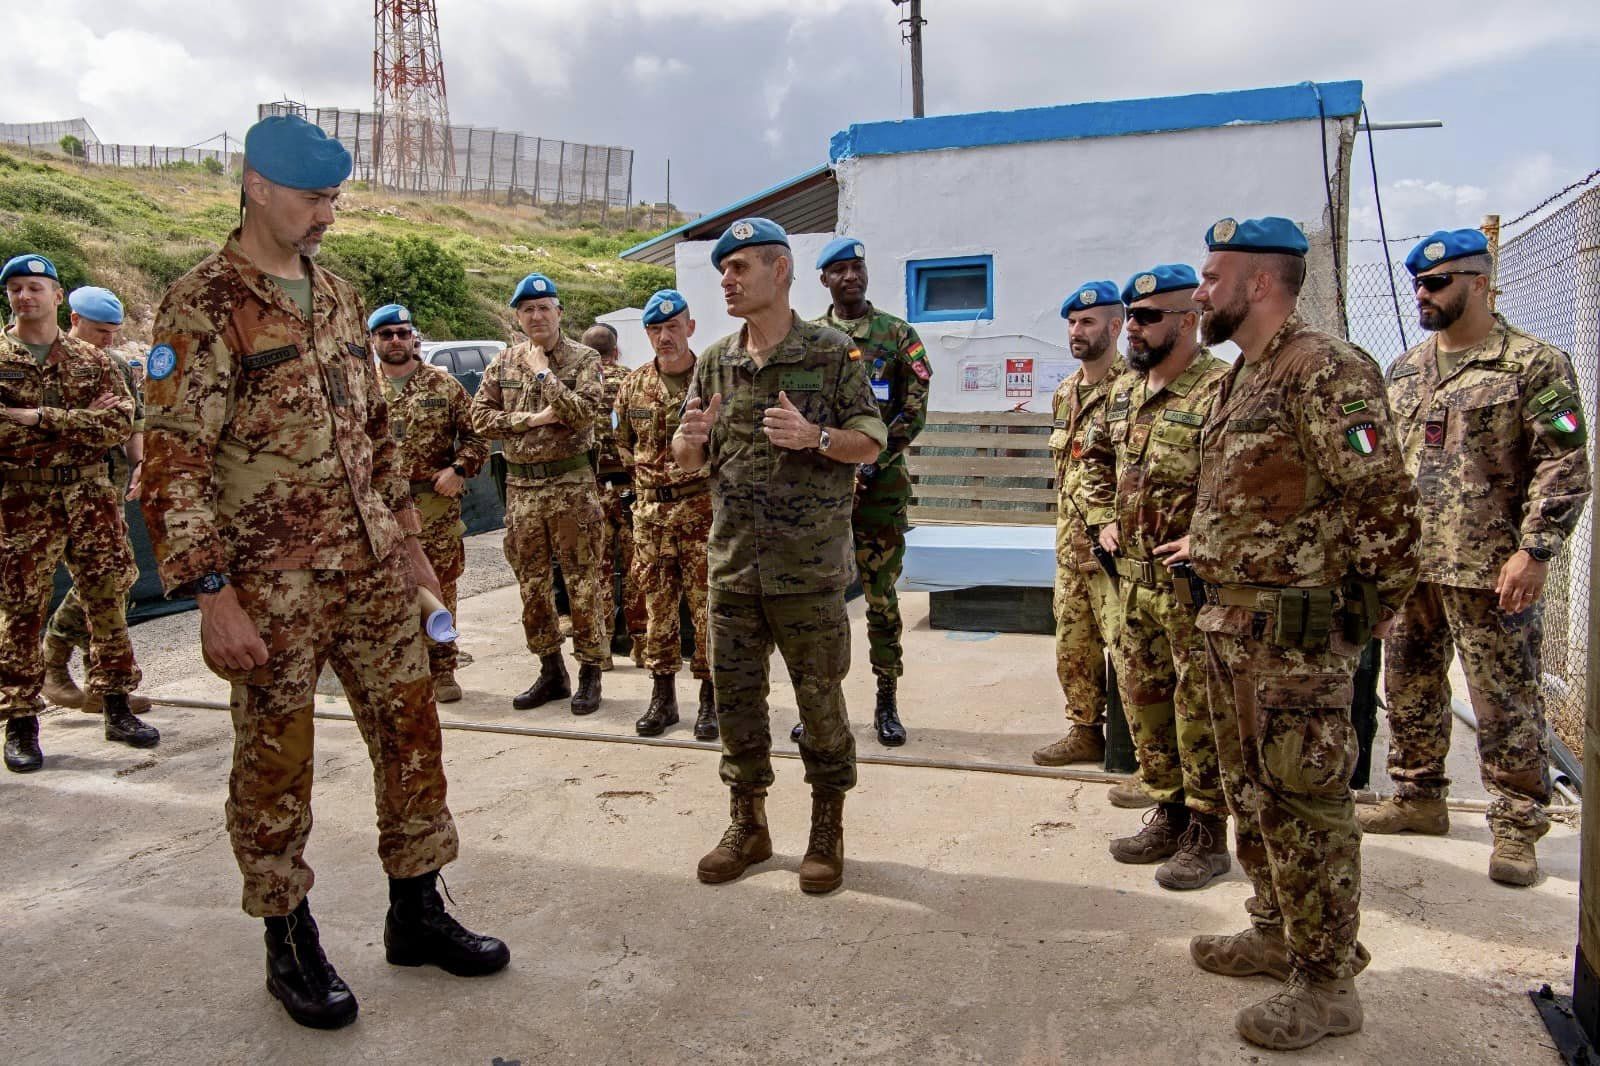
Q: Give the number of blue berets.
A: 12